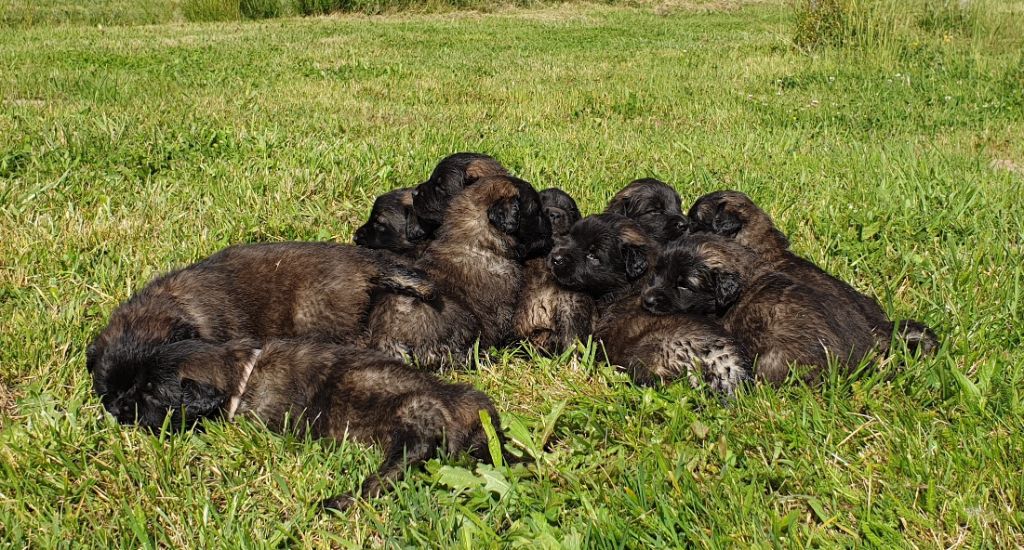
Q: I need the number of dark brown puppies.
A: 10